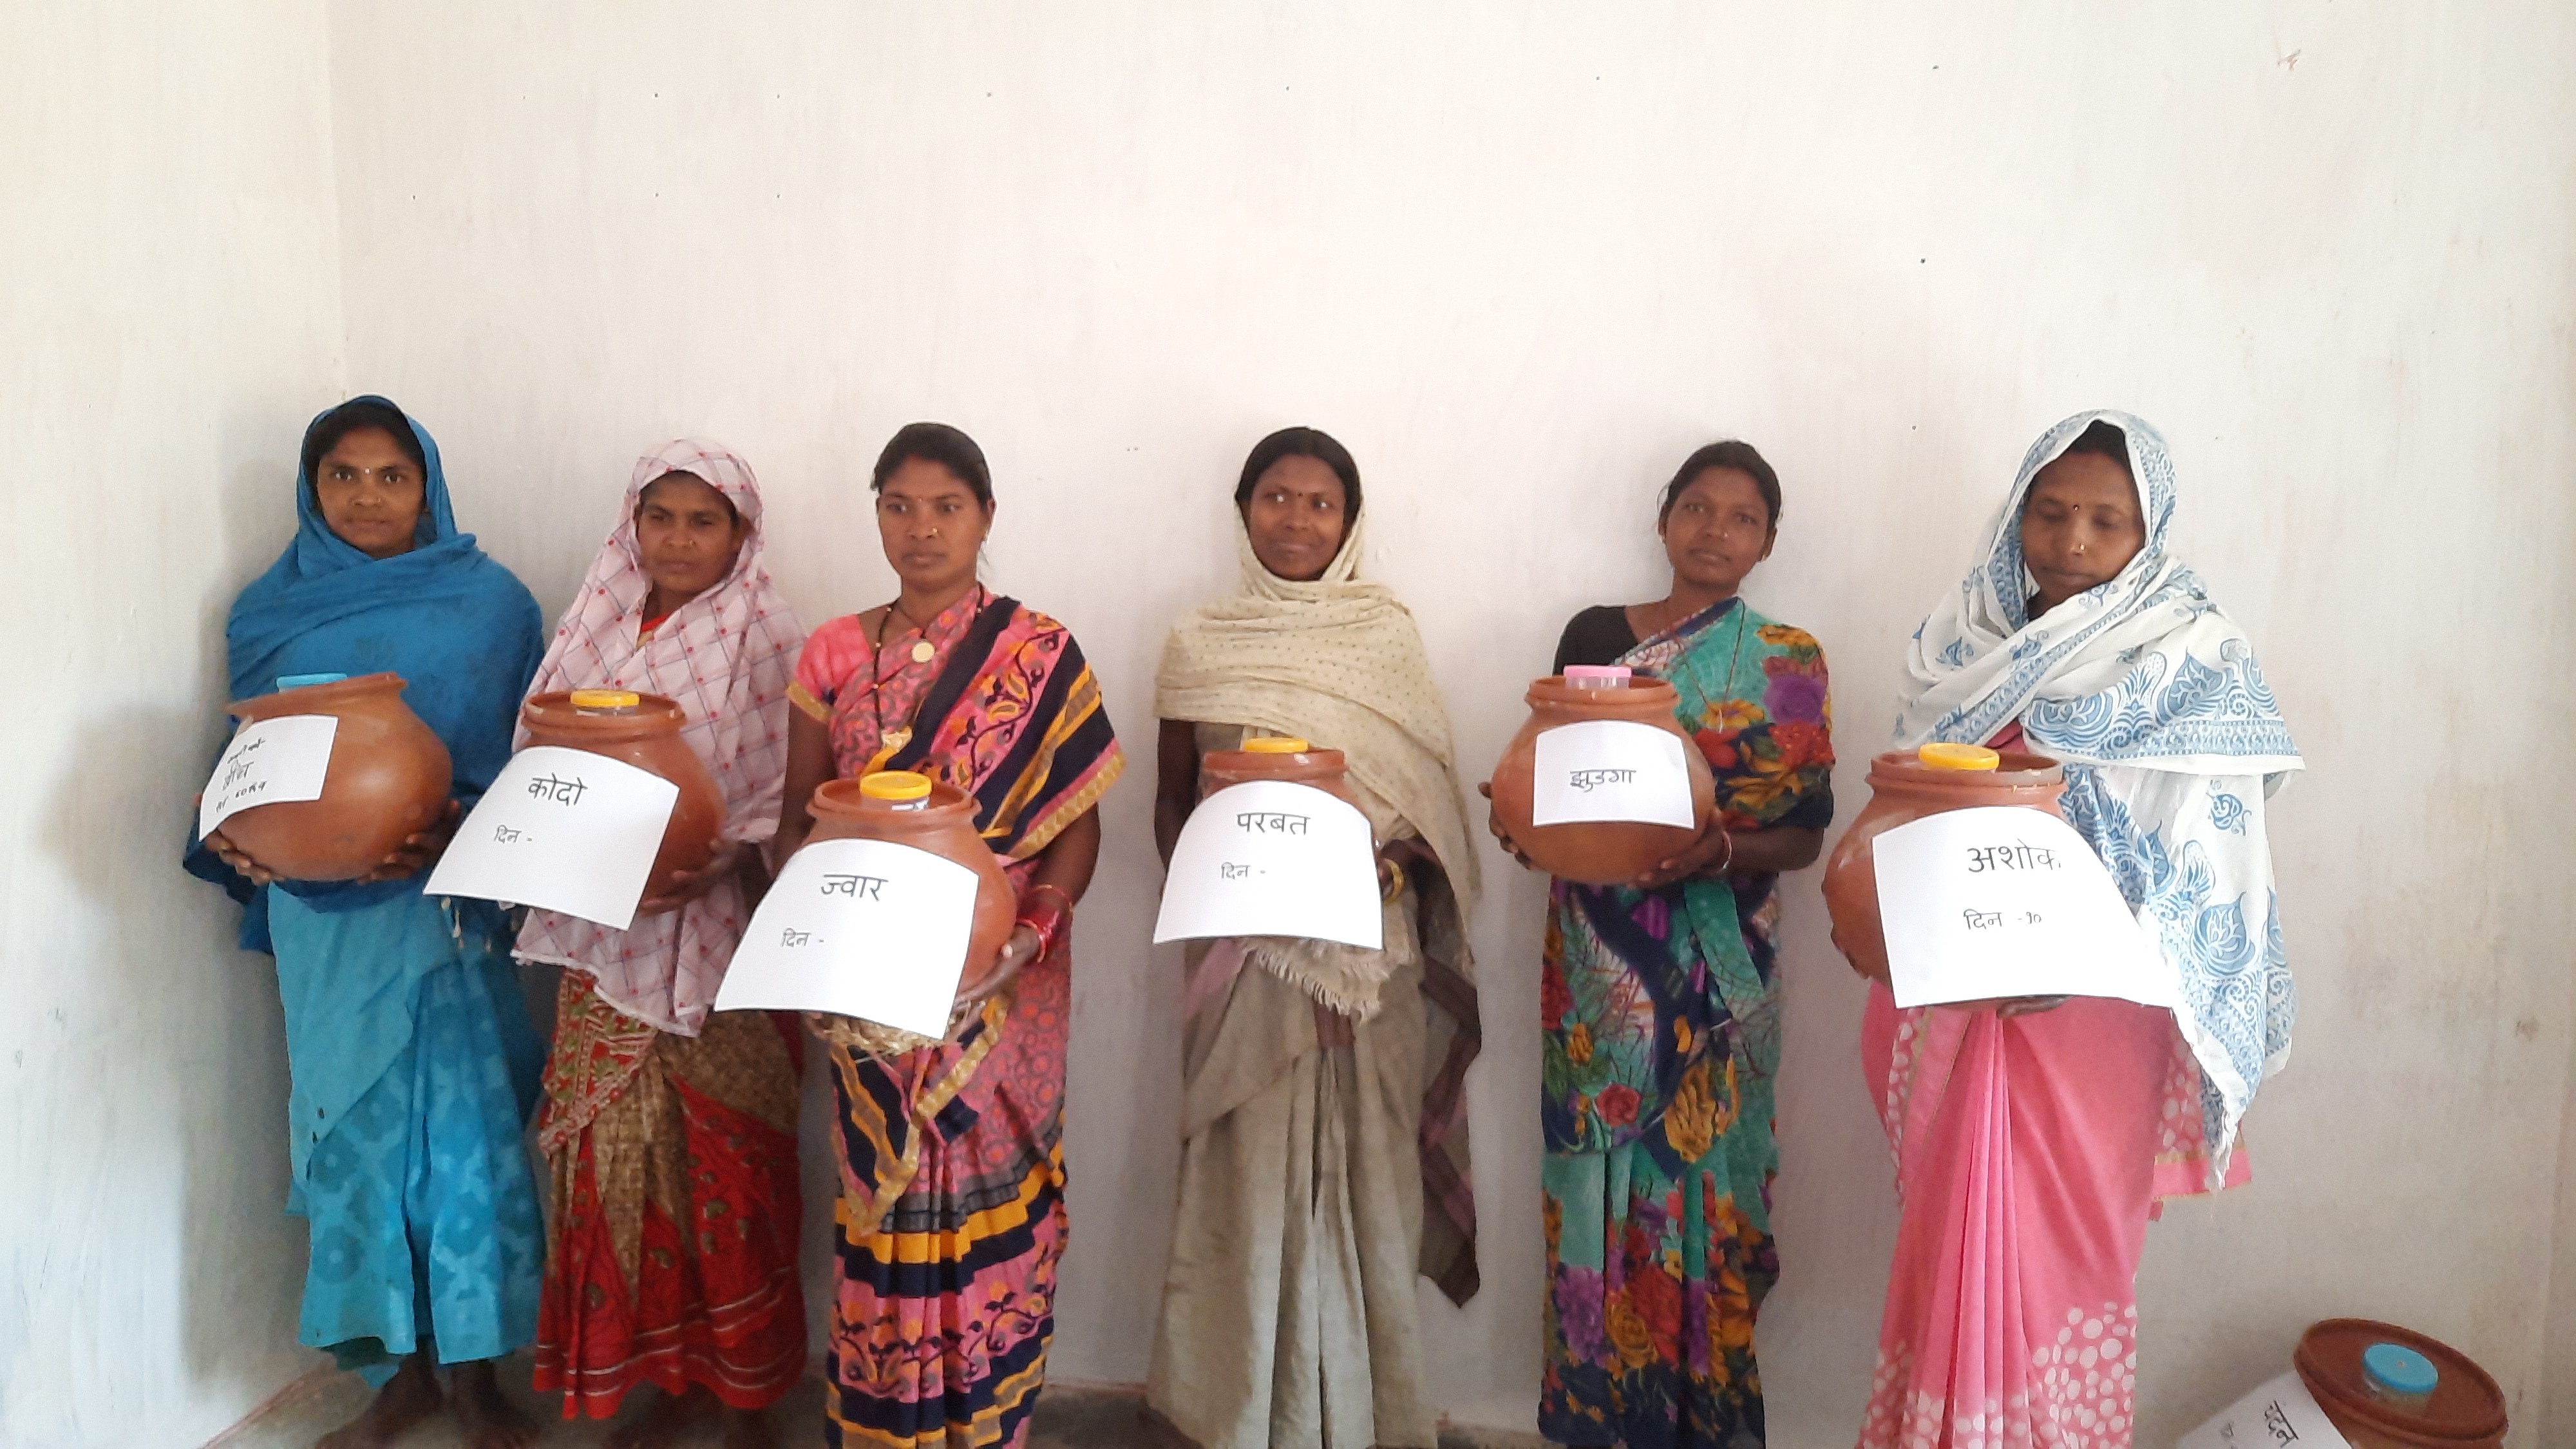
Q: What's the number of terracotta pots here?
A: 7